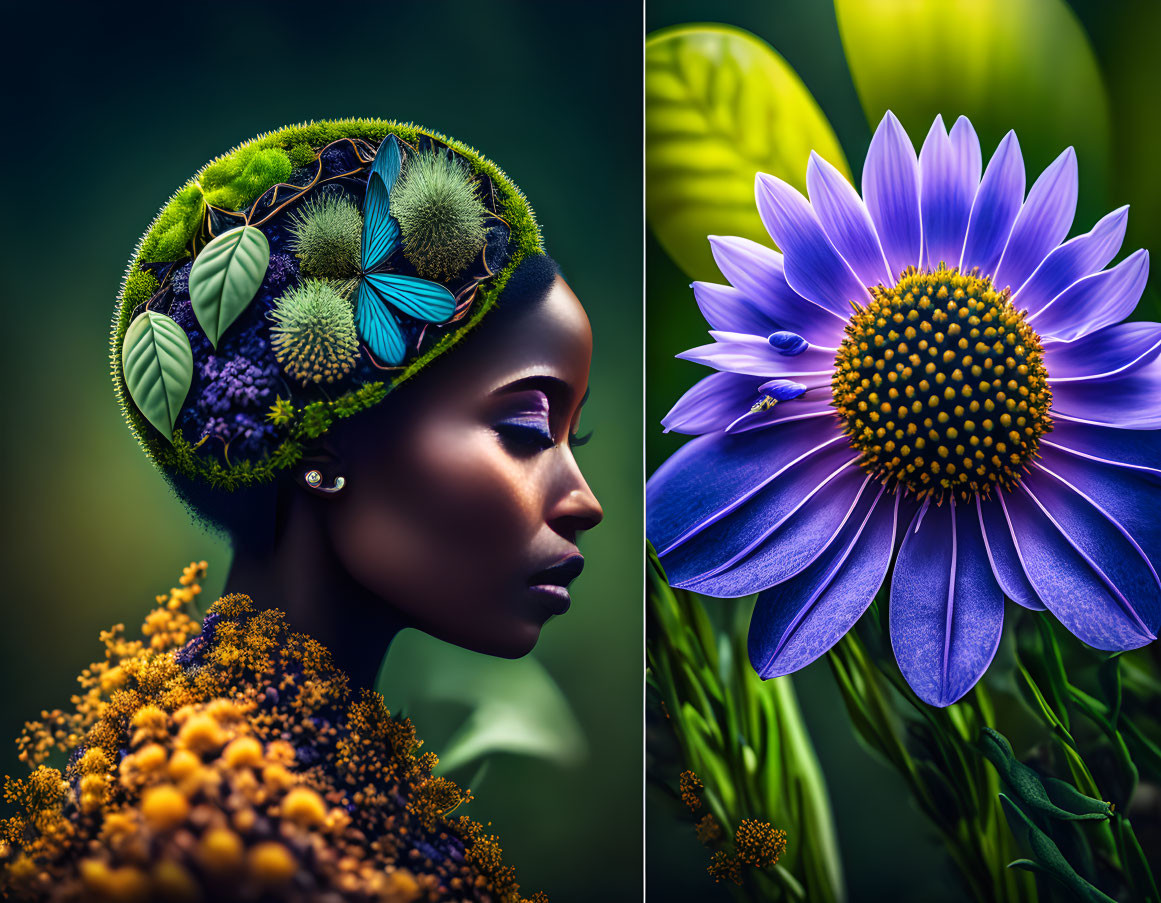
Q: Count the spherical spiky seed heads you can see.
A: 3